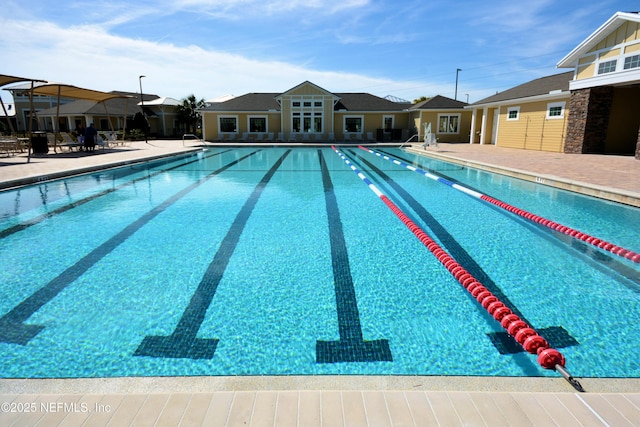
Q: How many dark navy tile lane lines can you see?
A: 6